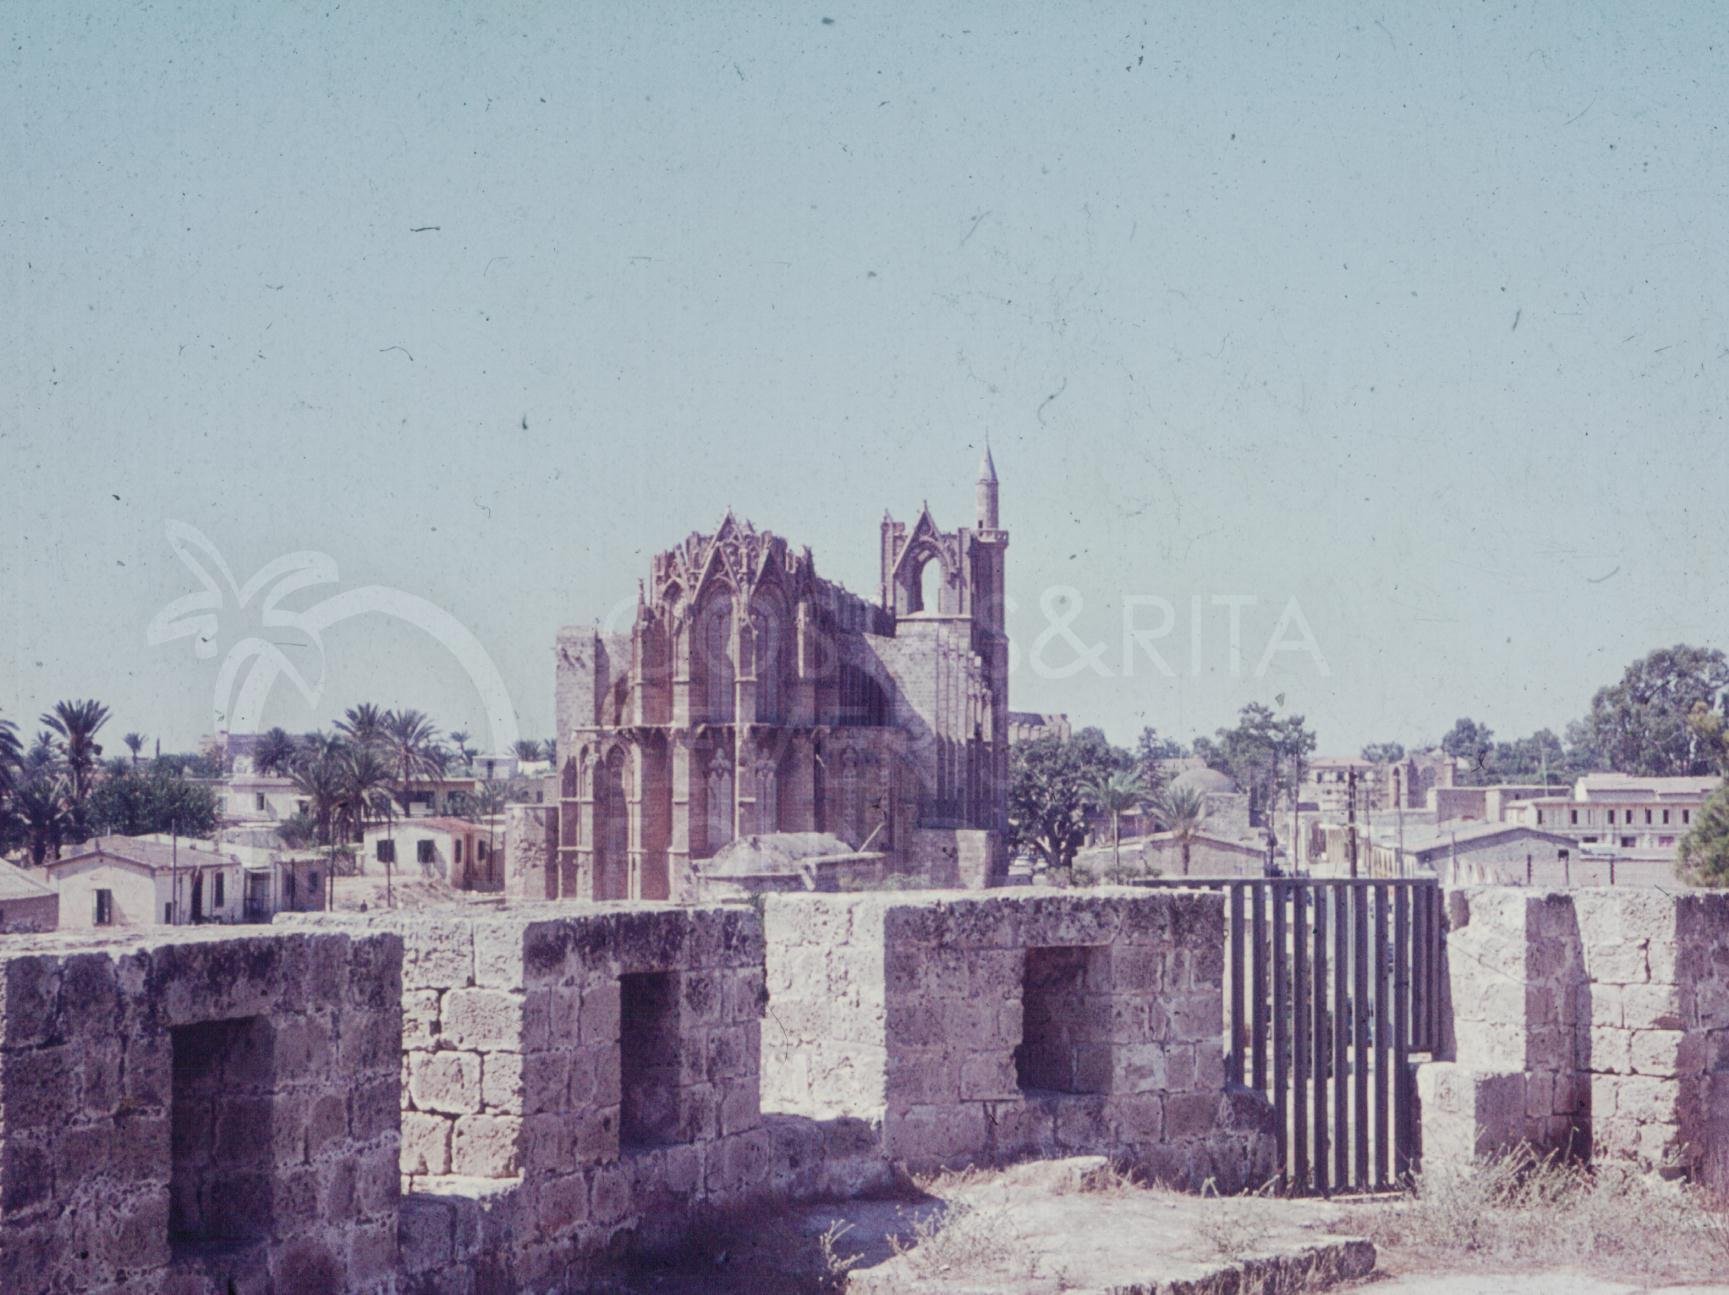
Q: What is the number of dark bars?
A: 11